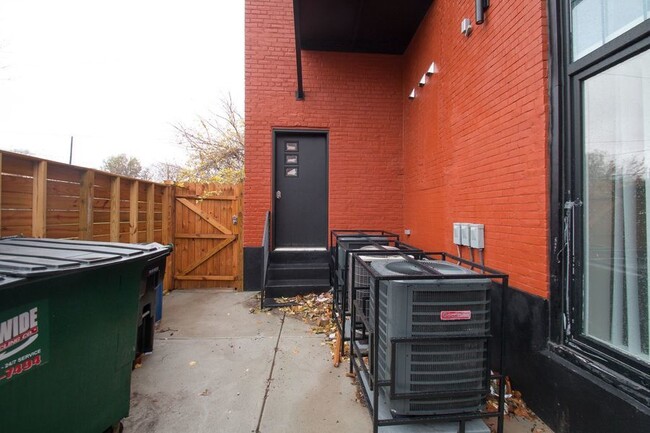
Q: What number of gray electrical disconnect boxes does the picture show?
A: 3